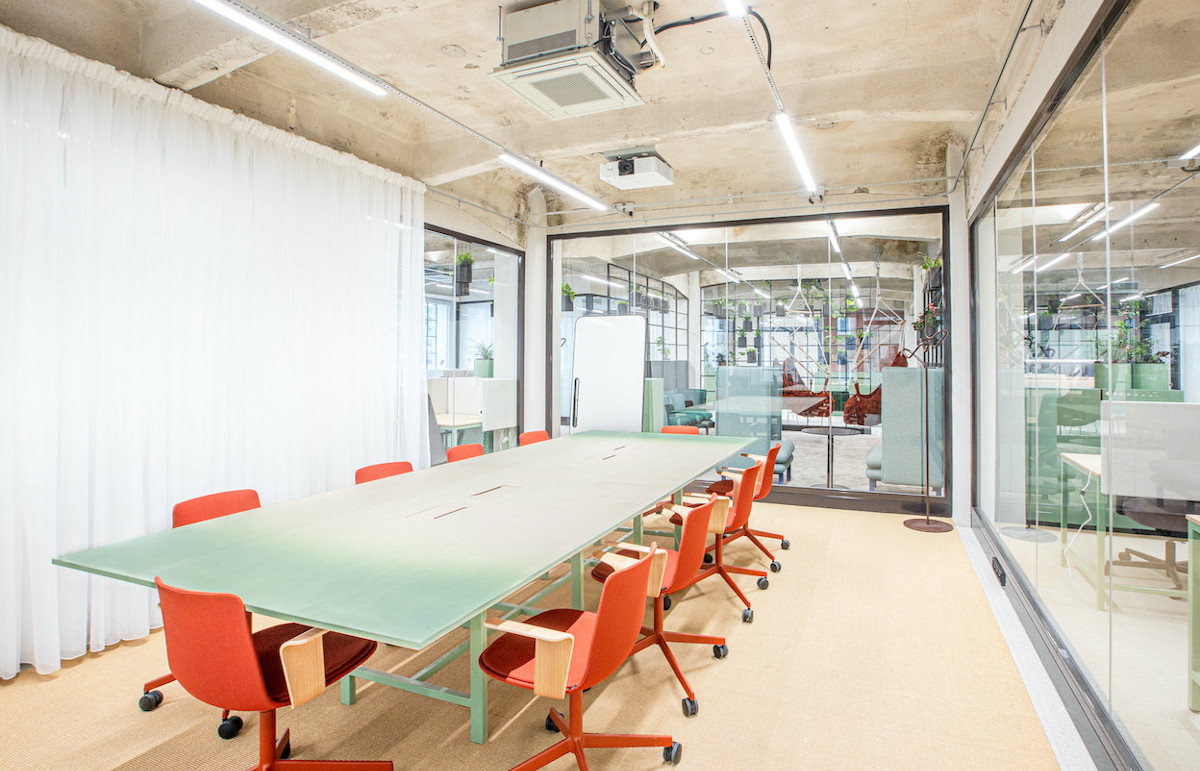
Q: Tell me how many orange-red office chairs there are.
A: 10